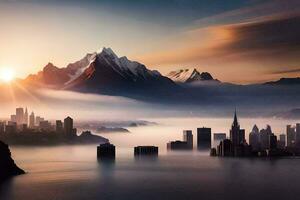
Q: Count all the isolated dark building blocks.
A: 2